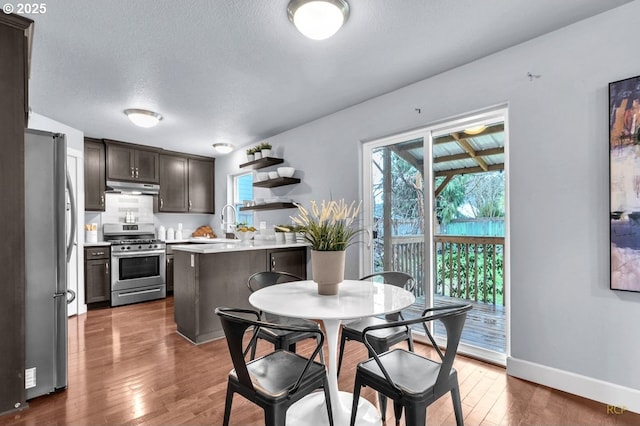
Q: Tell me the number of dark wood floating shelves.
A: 3